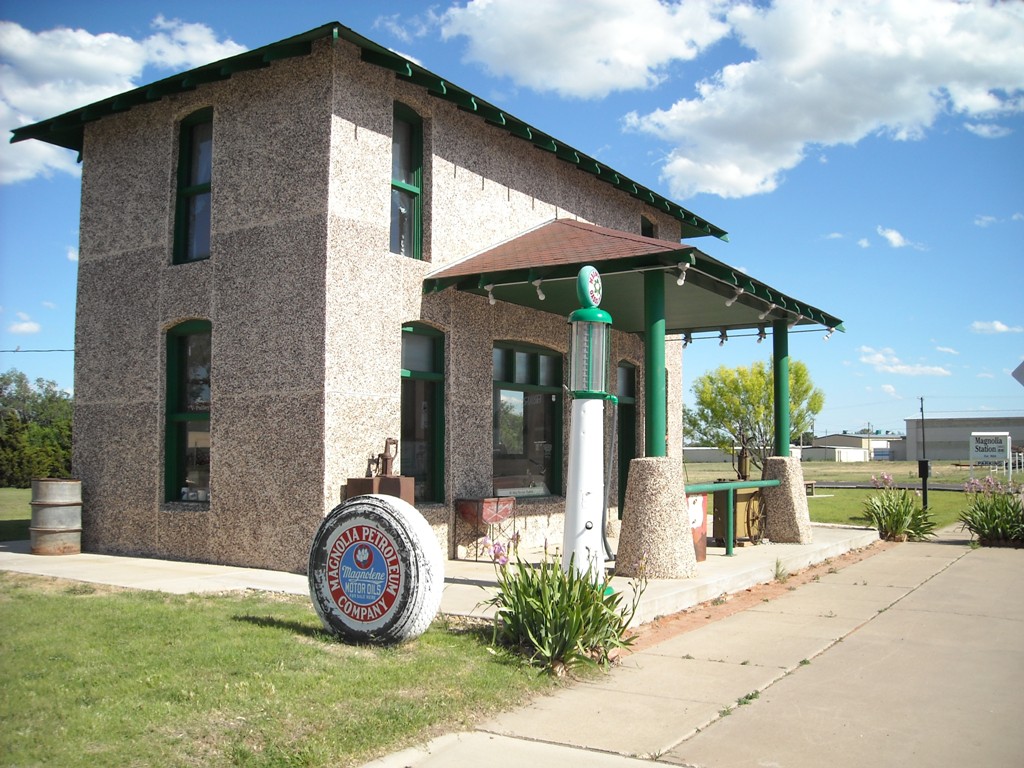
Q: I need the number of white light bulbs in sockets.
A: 10